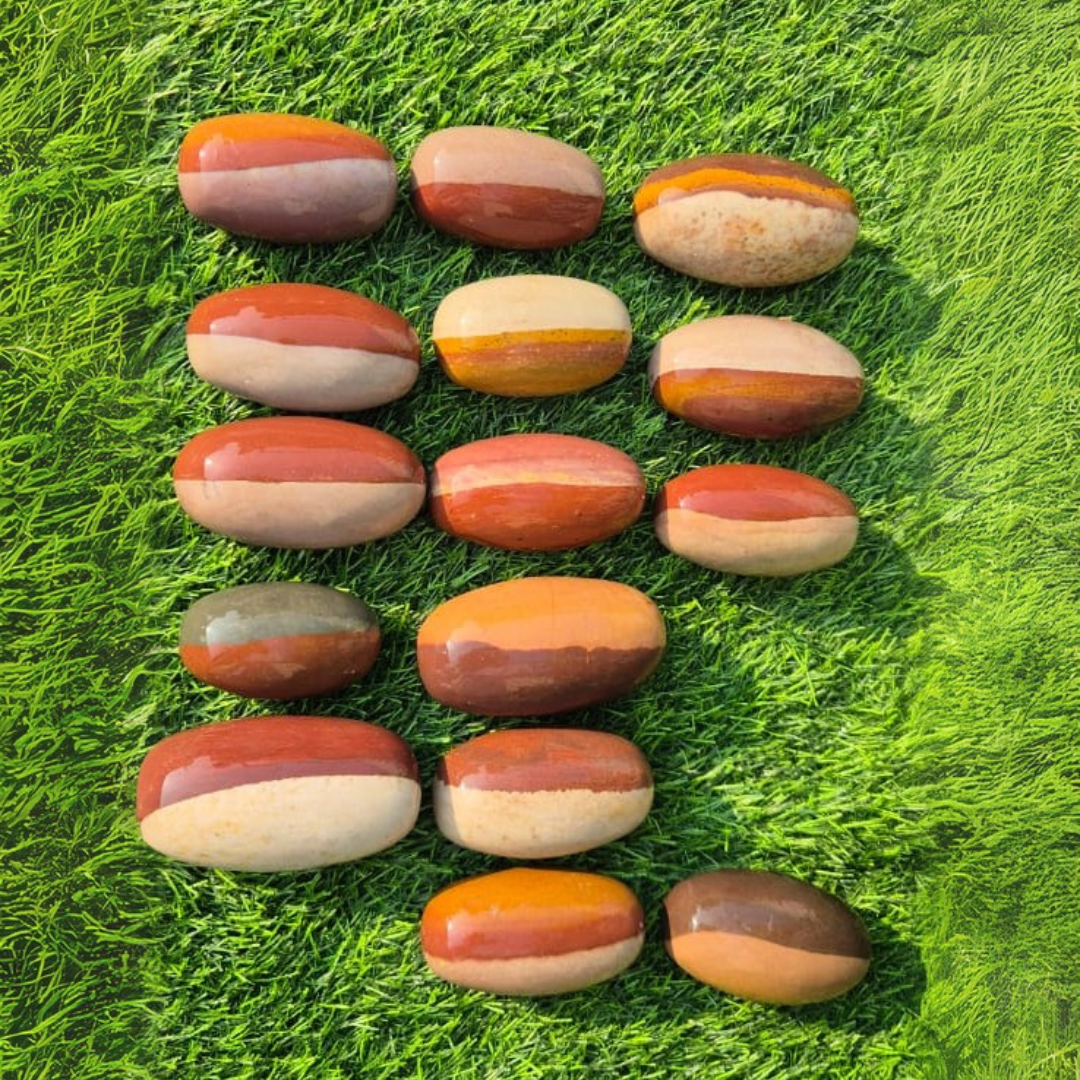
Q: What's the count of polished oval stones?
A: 15